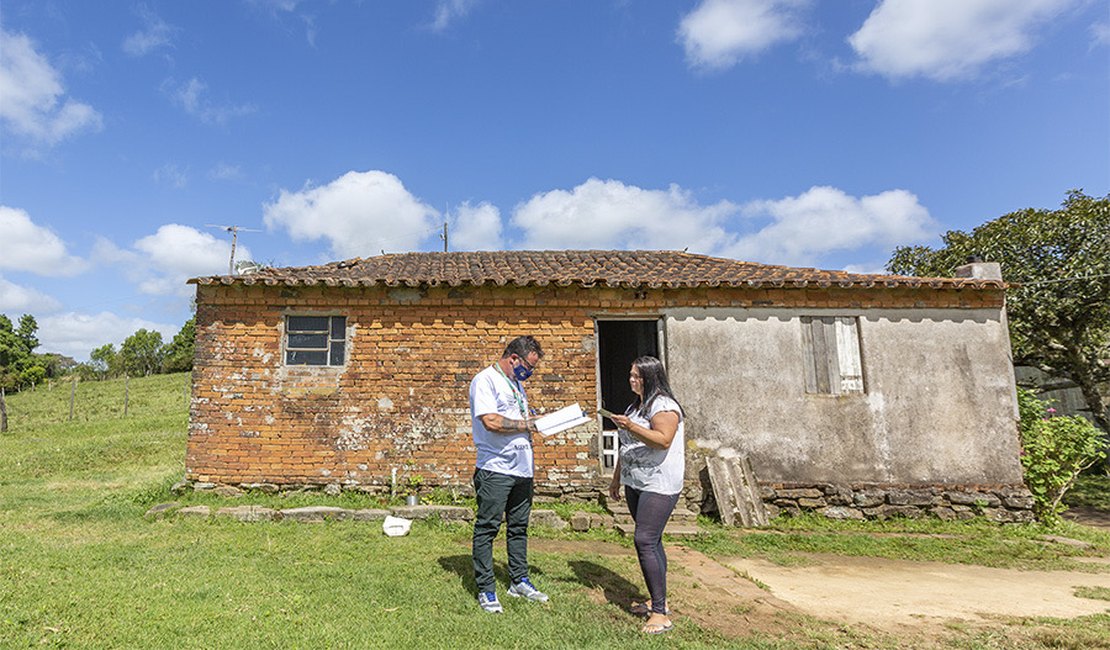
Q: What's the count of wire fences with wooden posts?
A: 1